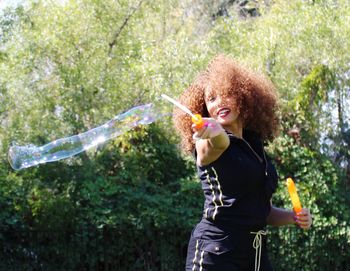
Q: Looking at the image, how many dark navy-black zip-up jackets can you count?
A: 1